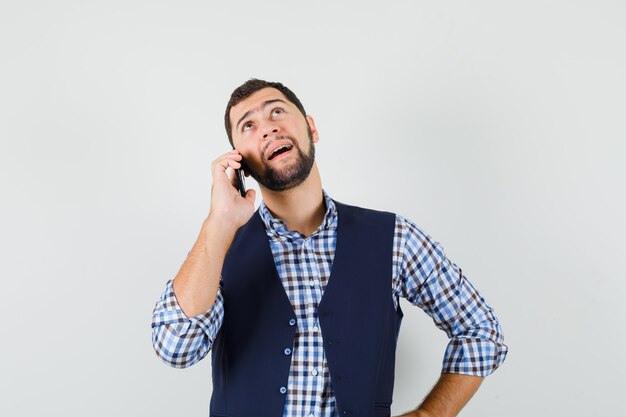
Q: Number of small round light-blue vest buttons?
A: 3